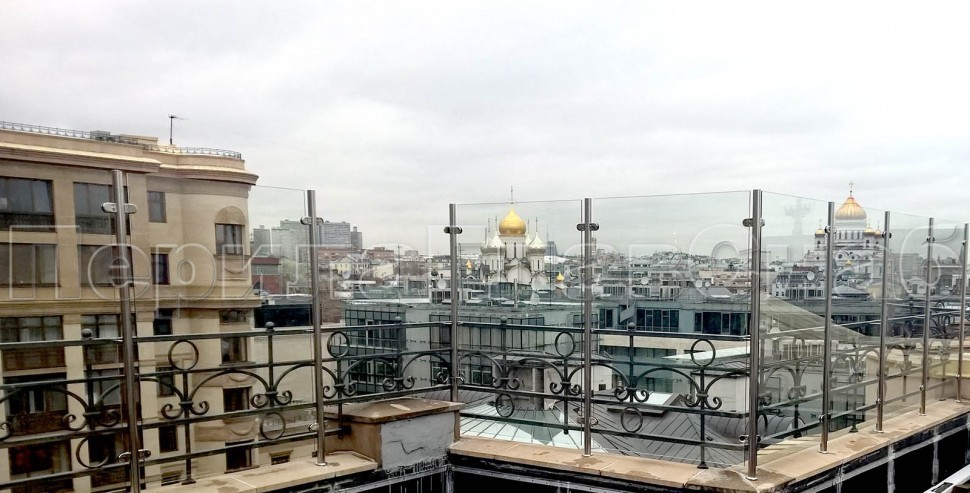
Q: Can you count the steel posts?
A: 9